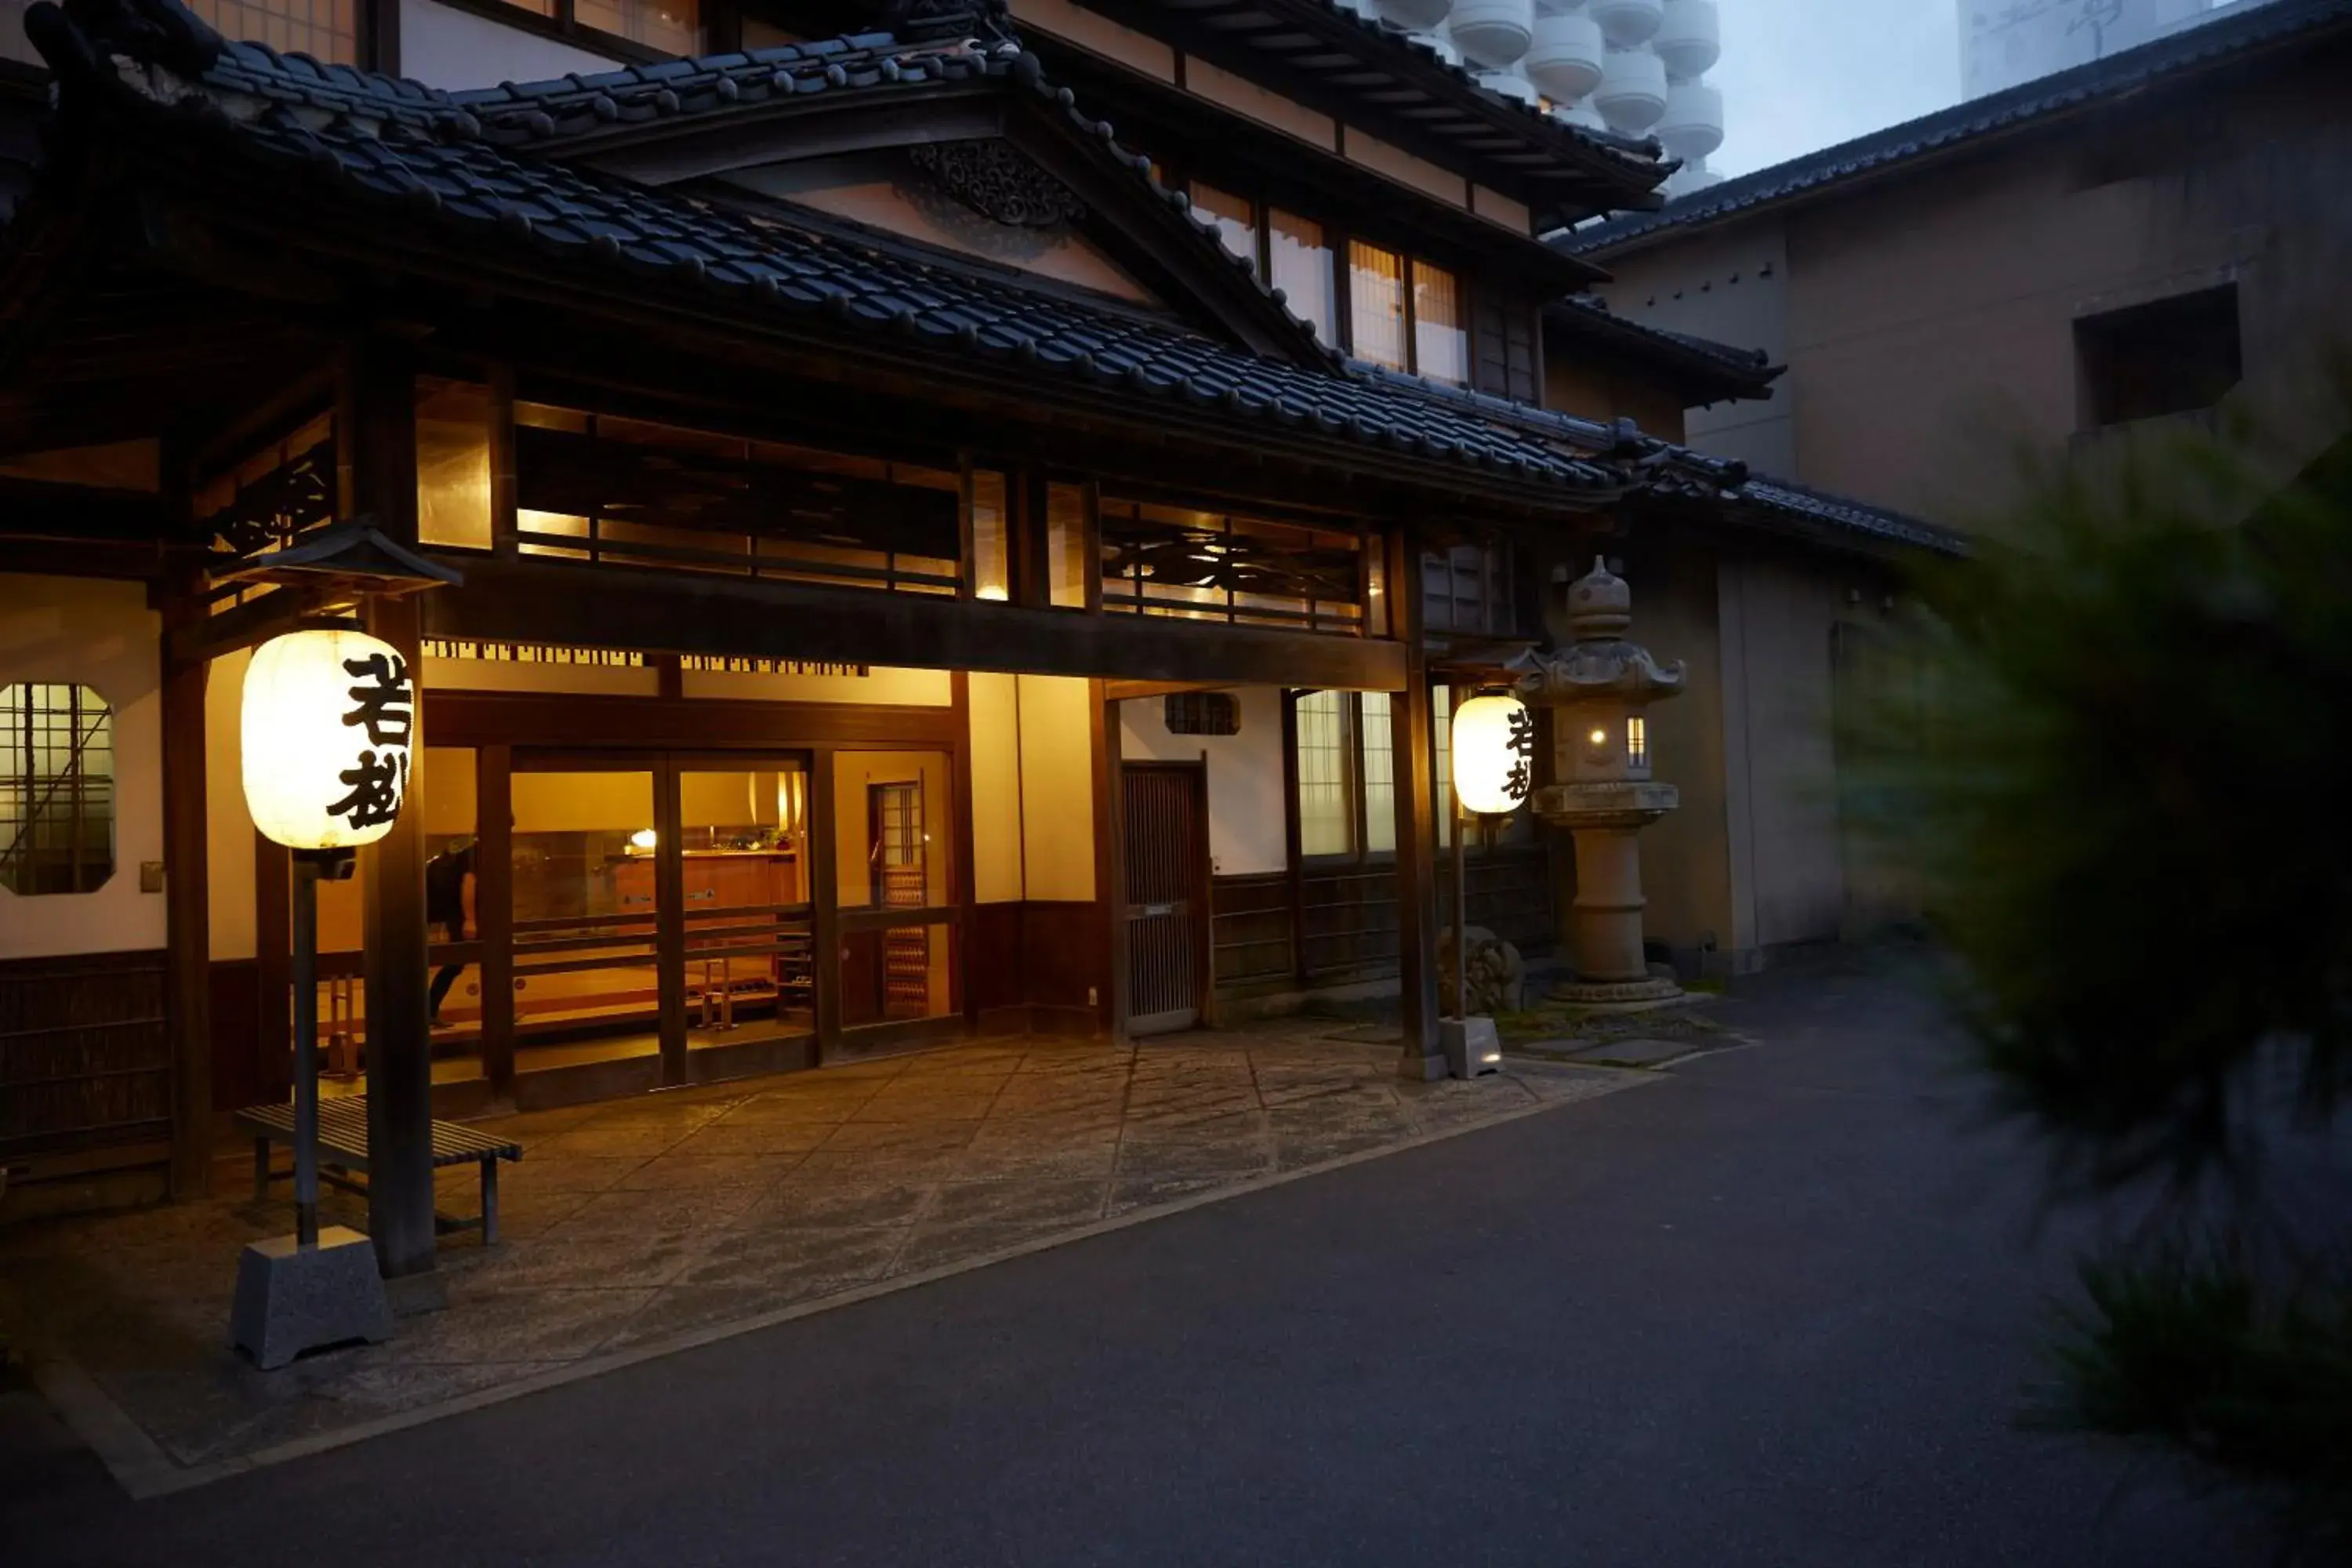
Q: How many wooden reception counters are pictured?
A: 1